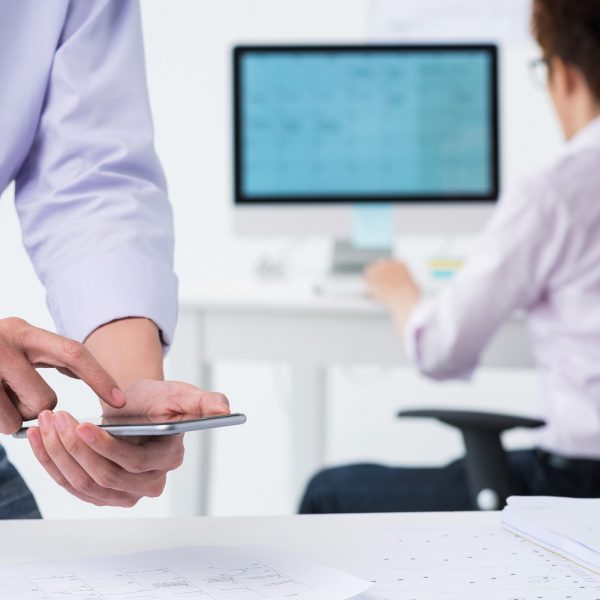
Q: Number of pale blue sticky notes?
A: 1